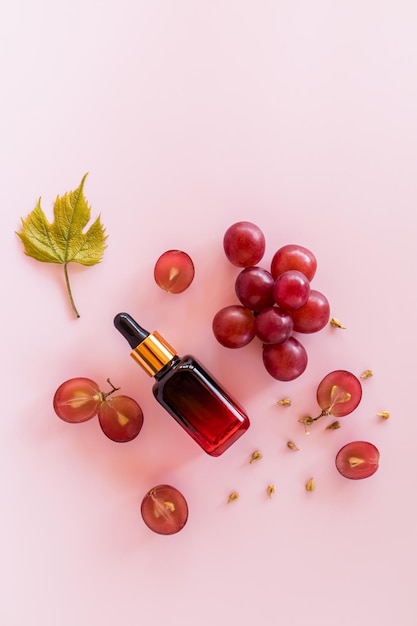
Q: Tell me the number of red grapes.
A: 14